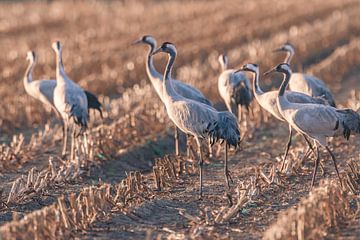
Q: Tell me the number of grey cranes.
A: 8